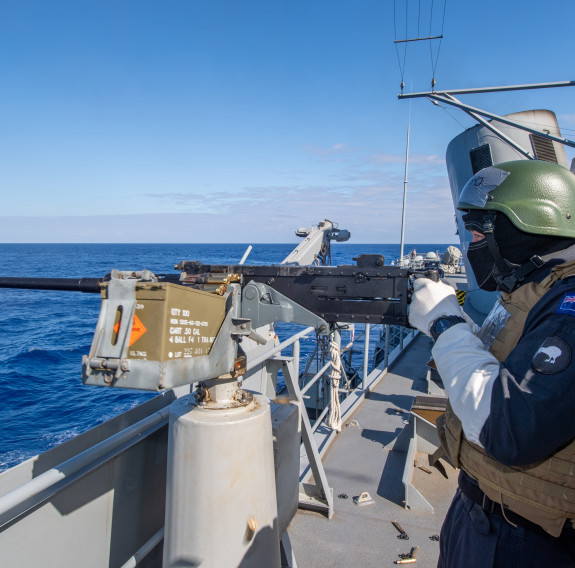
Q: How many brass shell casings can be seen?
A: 4